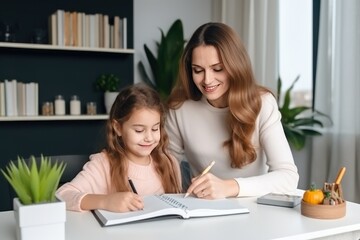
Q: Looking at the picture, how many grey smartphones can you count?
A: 1